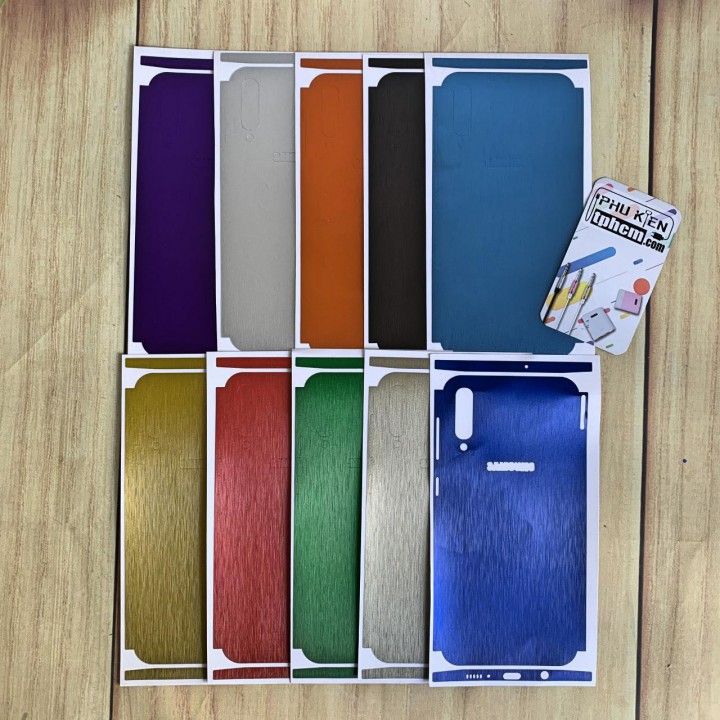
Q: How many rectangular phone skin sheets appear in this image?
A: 10